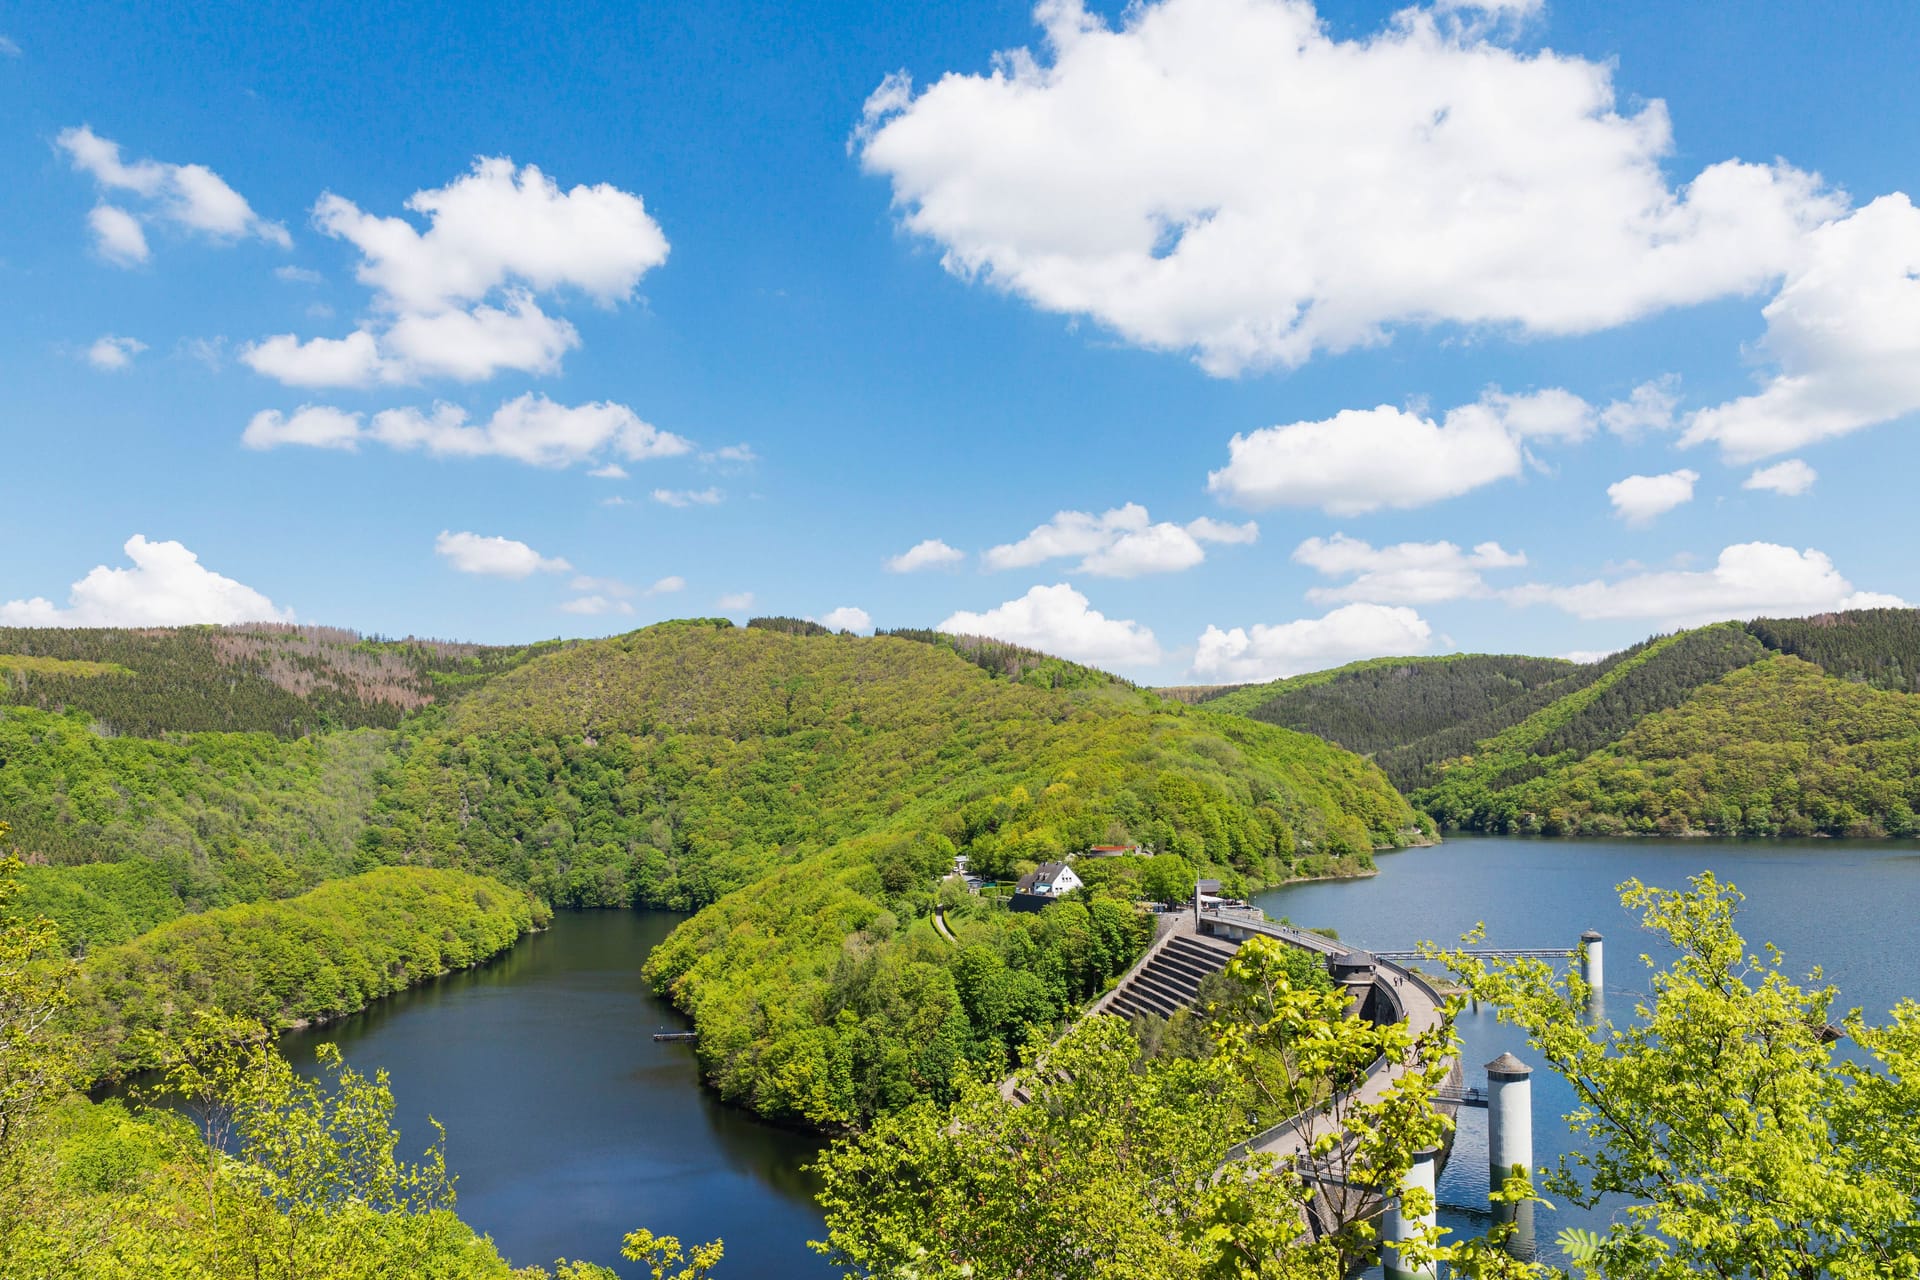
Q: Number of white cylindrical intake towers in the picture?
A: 3